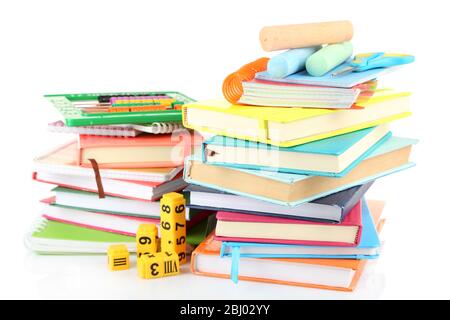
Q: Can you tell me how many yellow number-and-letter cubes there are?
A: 9